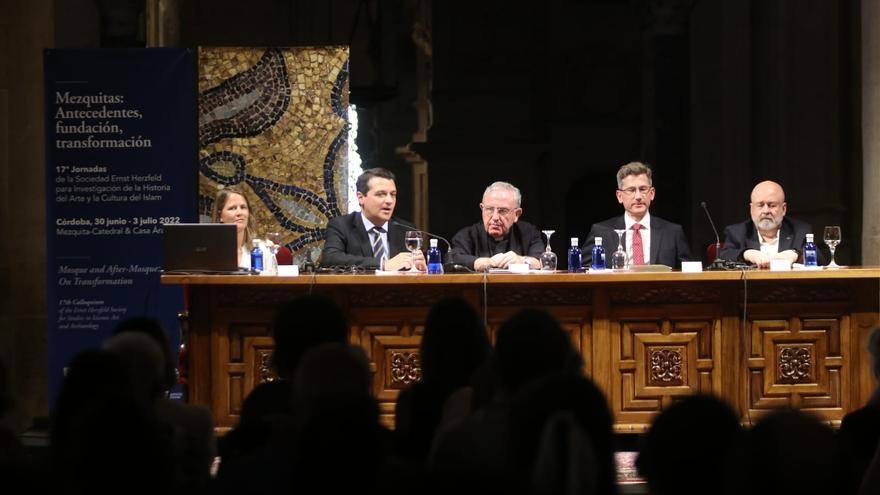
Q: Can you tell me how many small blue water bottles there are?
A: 5